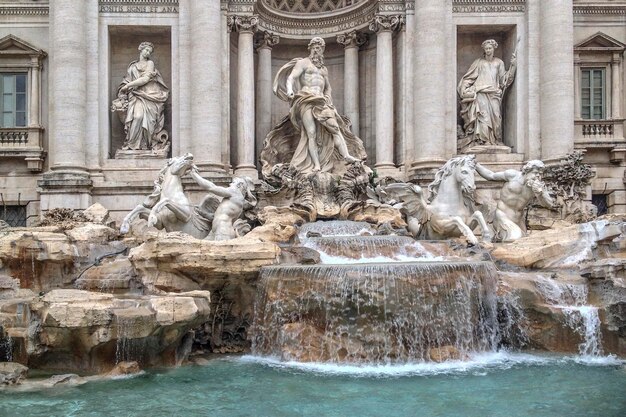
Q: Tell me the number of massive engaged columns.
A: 4